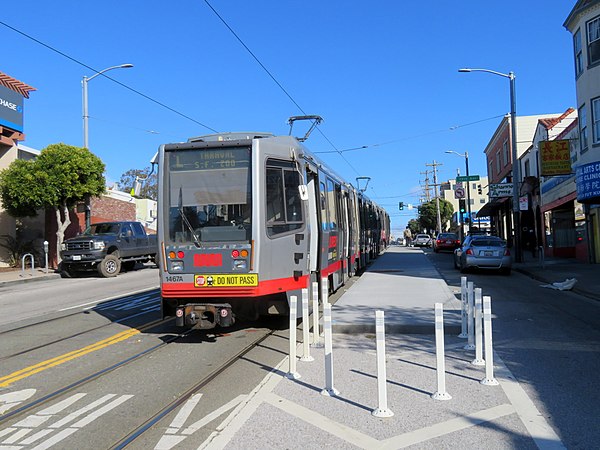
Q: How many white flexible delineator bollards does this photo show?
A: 11